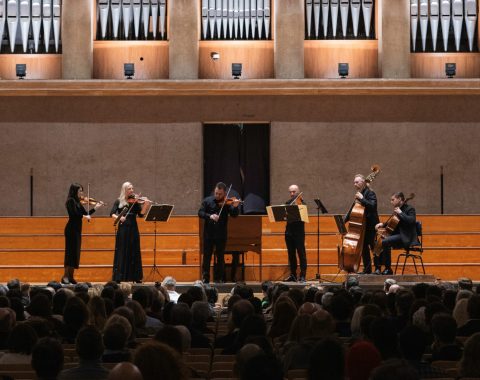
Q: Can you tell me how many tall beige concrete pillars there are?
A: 4